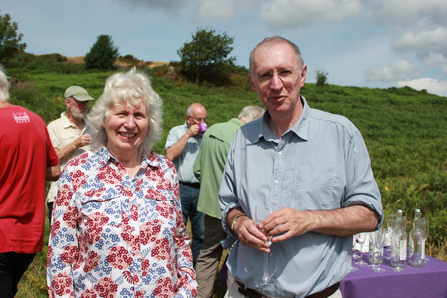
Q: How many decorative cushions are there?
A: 0